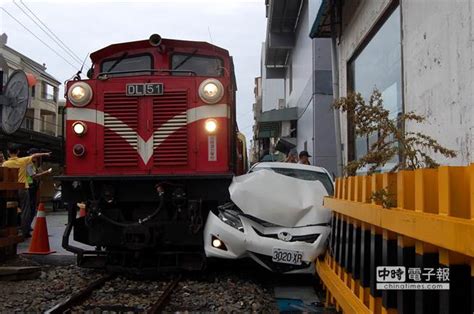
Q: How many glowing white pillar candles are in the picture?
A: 0